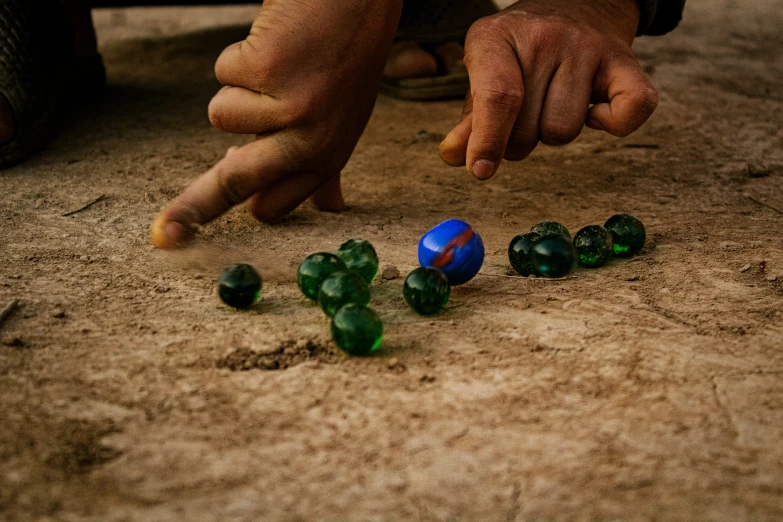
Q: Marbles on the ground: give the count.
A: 12